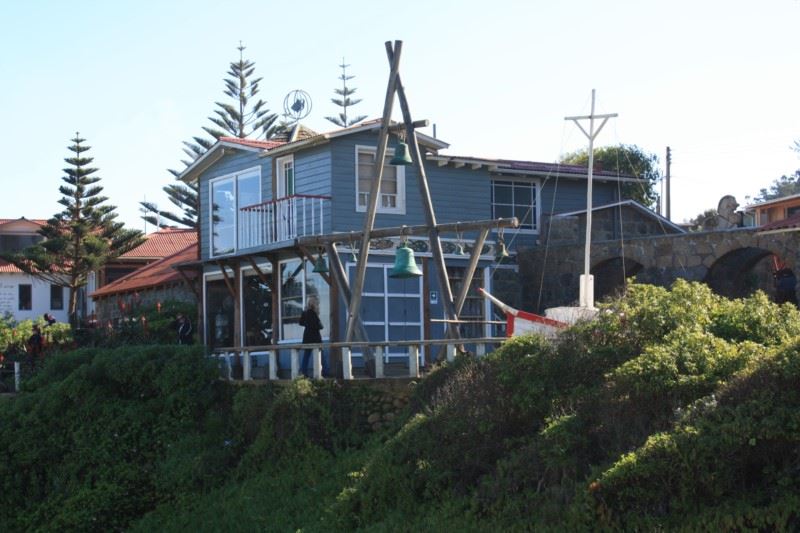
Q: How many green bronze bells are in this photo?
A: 6